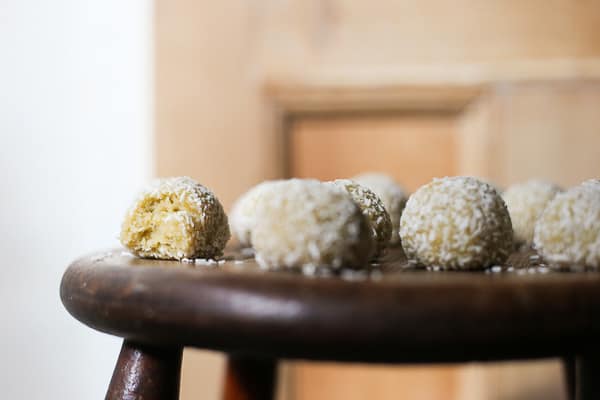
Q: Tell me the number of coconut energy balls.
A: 8